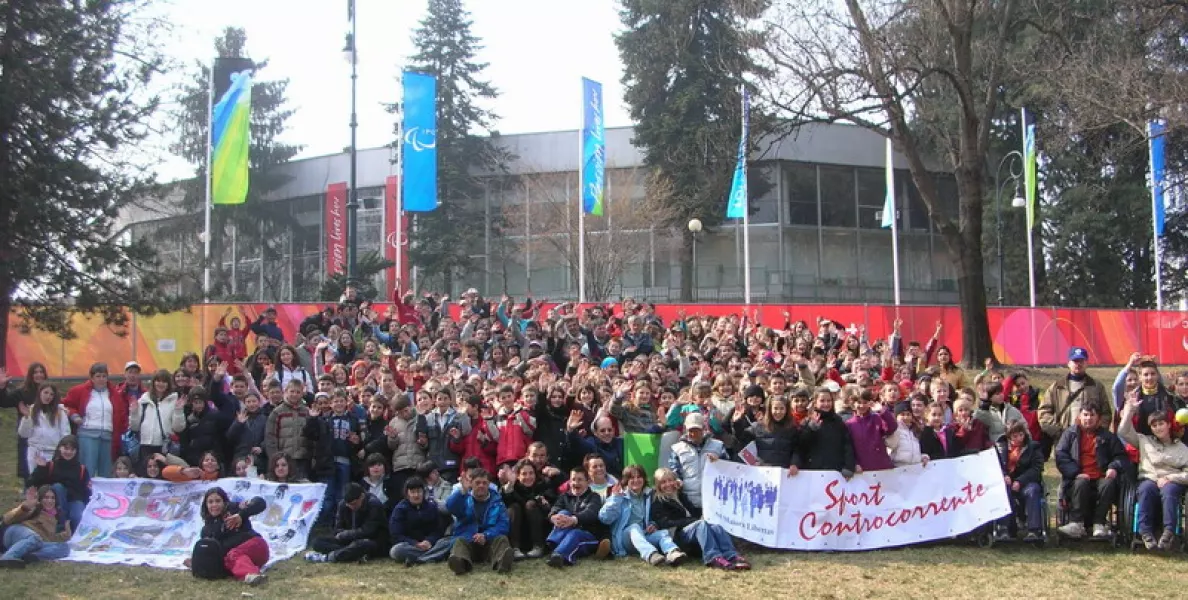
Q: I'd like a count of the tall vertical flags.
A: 7